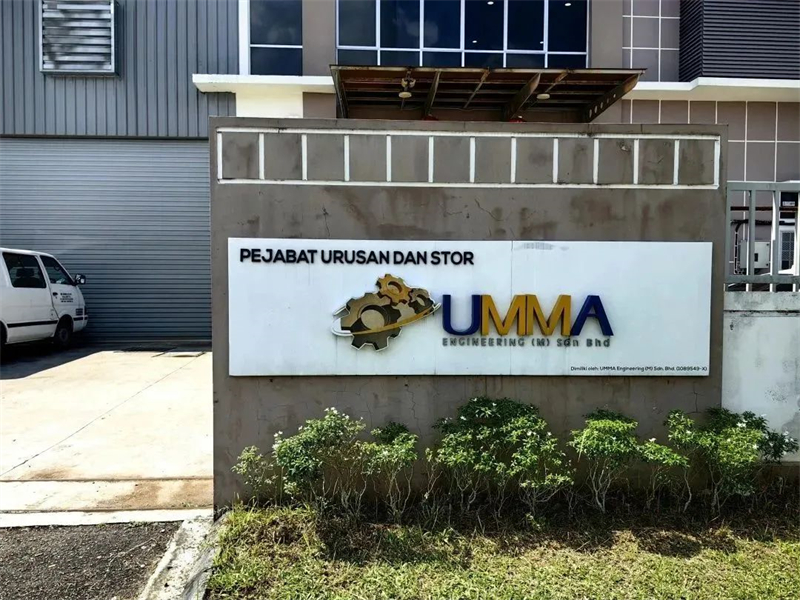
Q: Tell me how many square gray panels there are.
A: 12